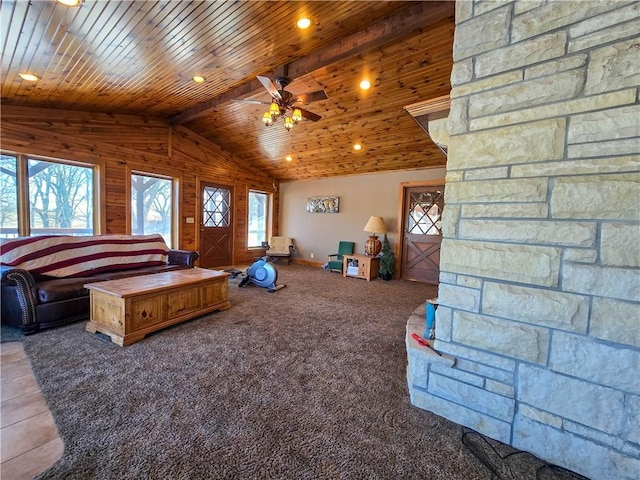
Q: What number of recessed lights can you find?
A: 7